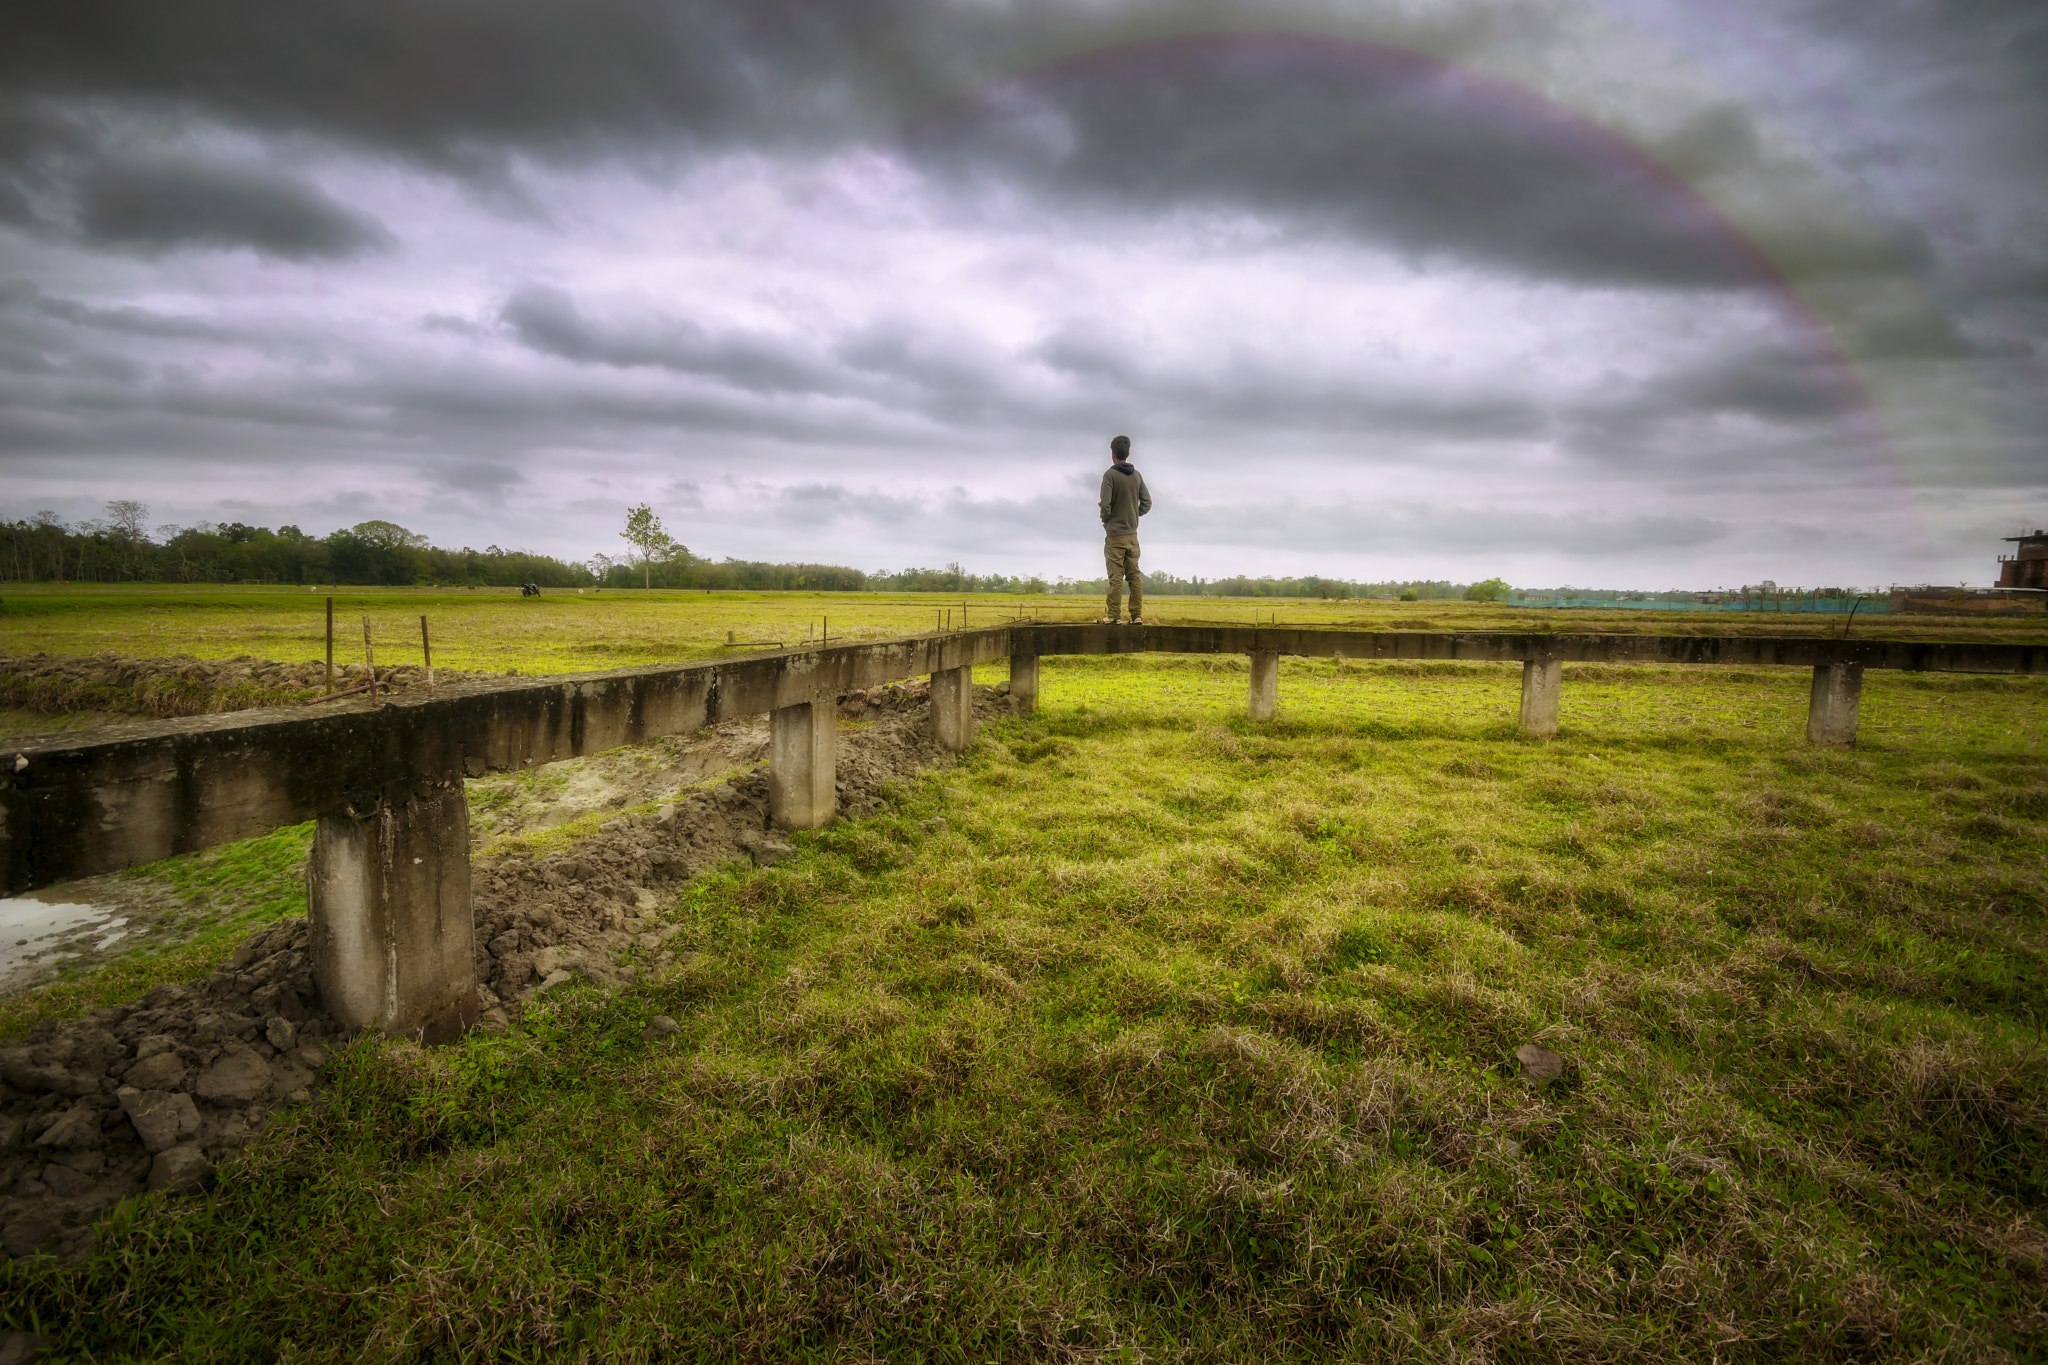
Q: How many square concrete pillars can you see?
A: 7